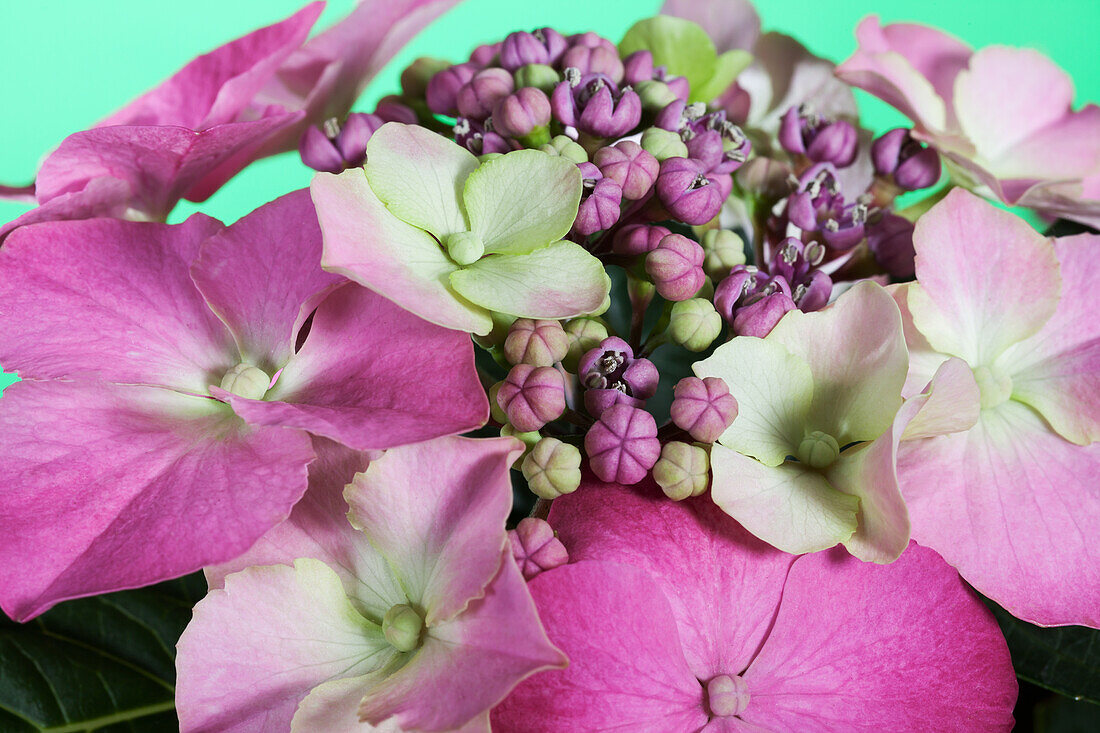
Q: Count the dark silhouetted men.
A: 0